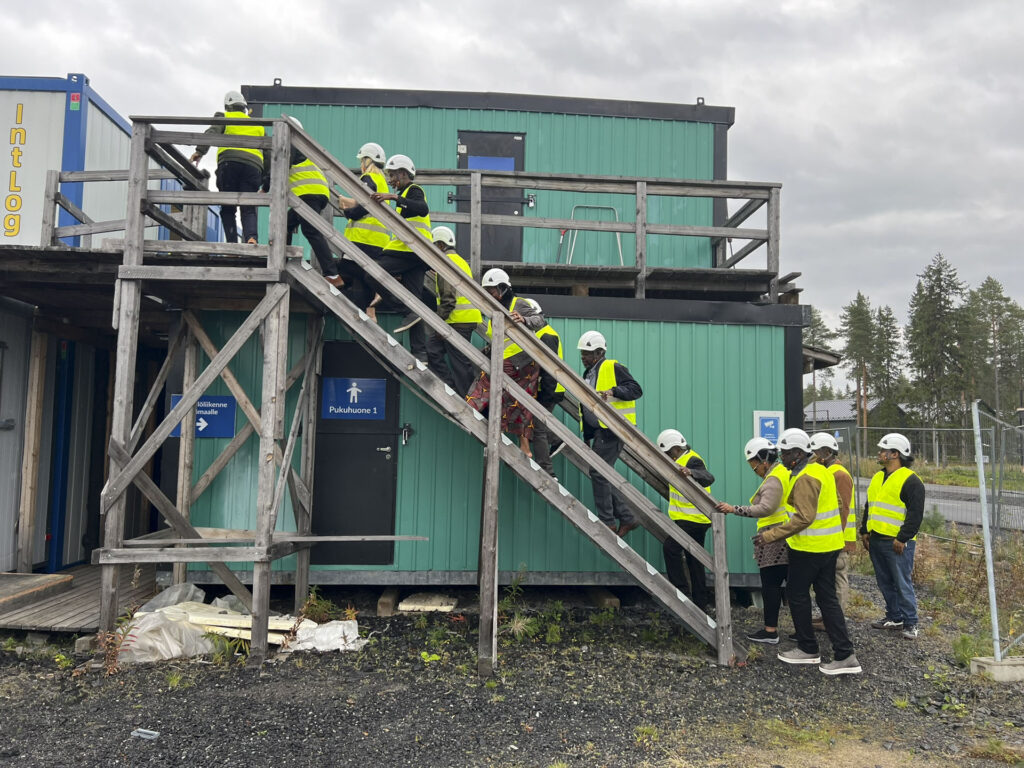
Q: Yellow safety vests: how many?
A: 13